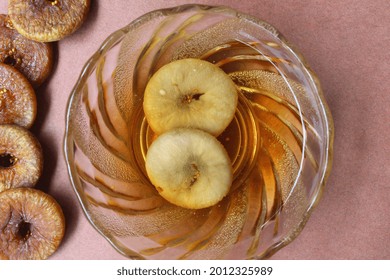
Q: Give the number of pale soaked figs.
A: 2